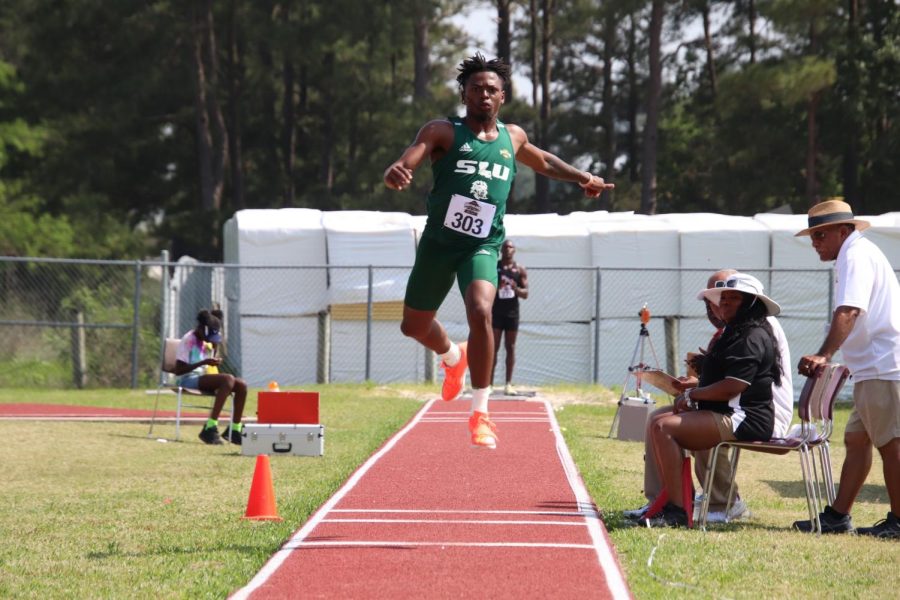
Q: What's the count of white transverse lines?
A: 6